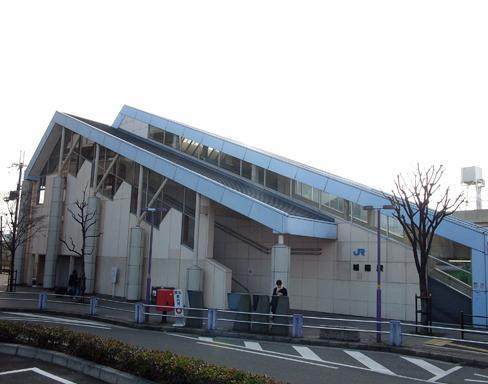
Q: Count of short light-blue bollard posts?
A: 6